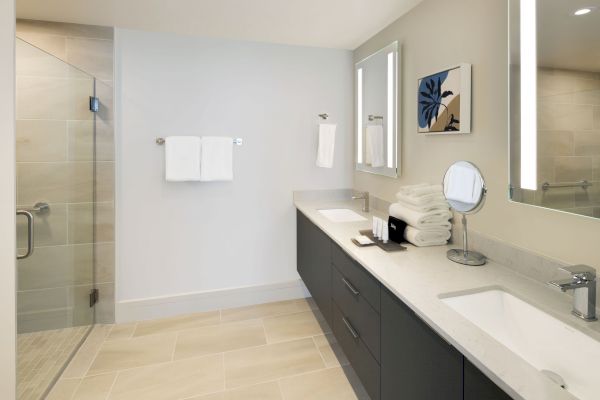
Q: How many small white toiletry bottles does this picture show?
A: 3